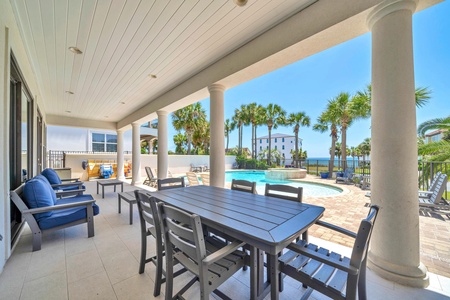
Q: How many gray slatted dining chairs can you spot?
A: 6